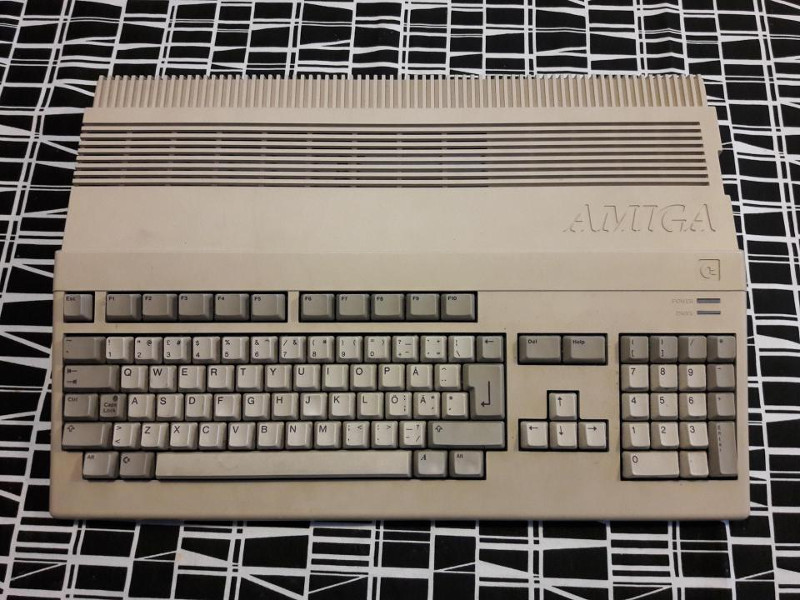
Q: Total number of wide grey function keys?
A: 10